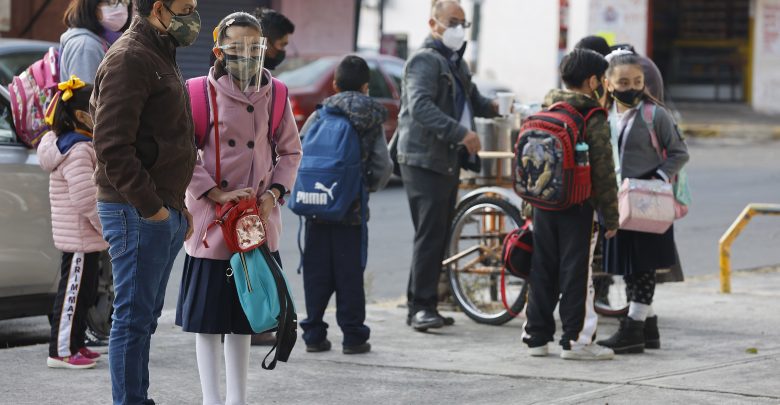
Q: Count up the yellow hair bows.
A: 1